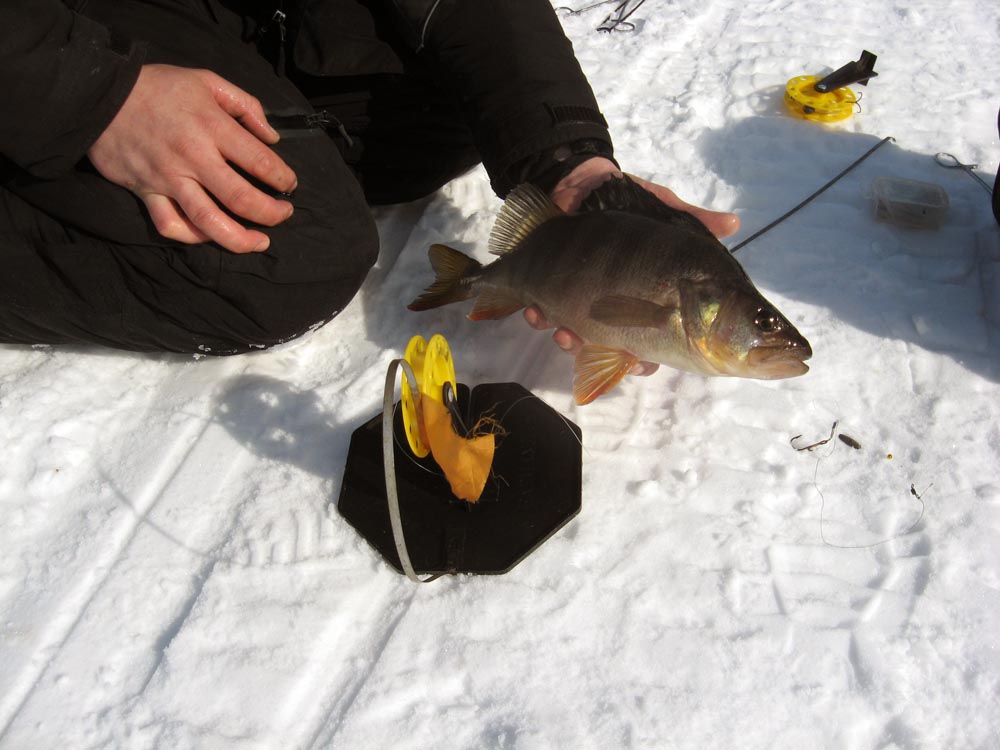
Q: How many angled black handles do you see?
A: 2